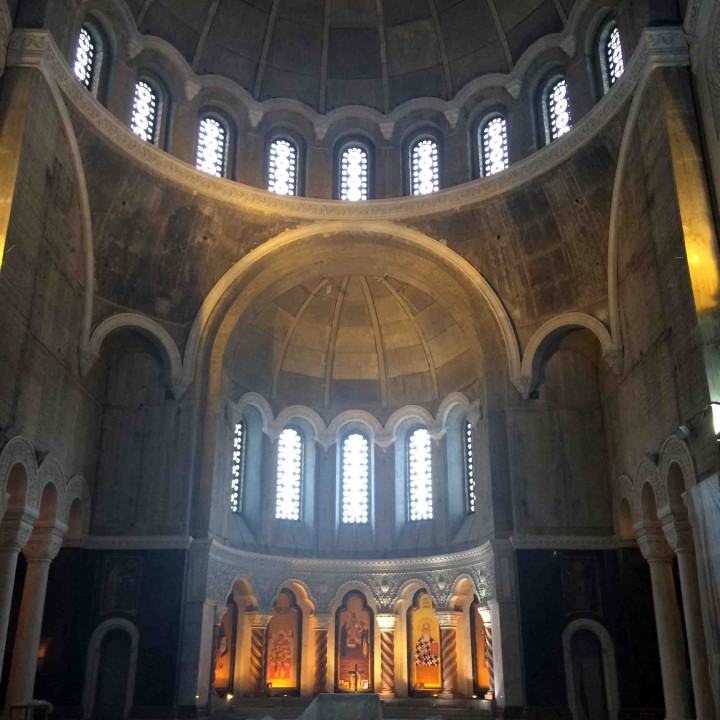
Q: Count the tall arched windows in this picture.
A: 14